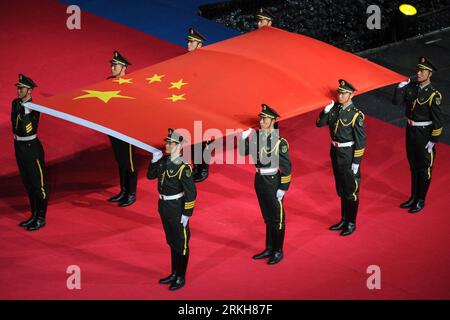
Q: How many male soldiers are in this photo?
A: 8